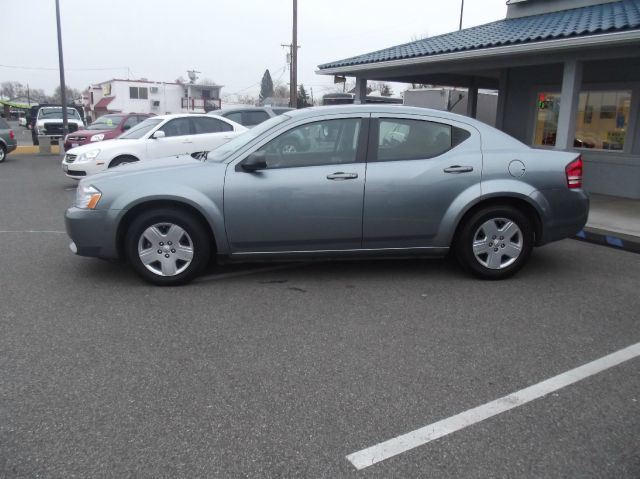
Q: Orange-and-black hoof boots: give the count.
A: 0